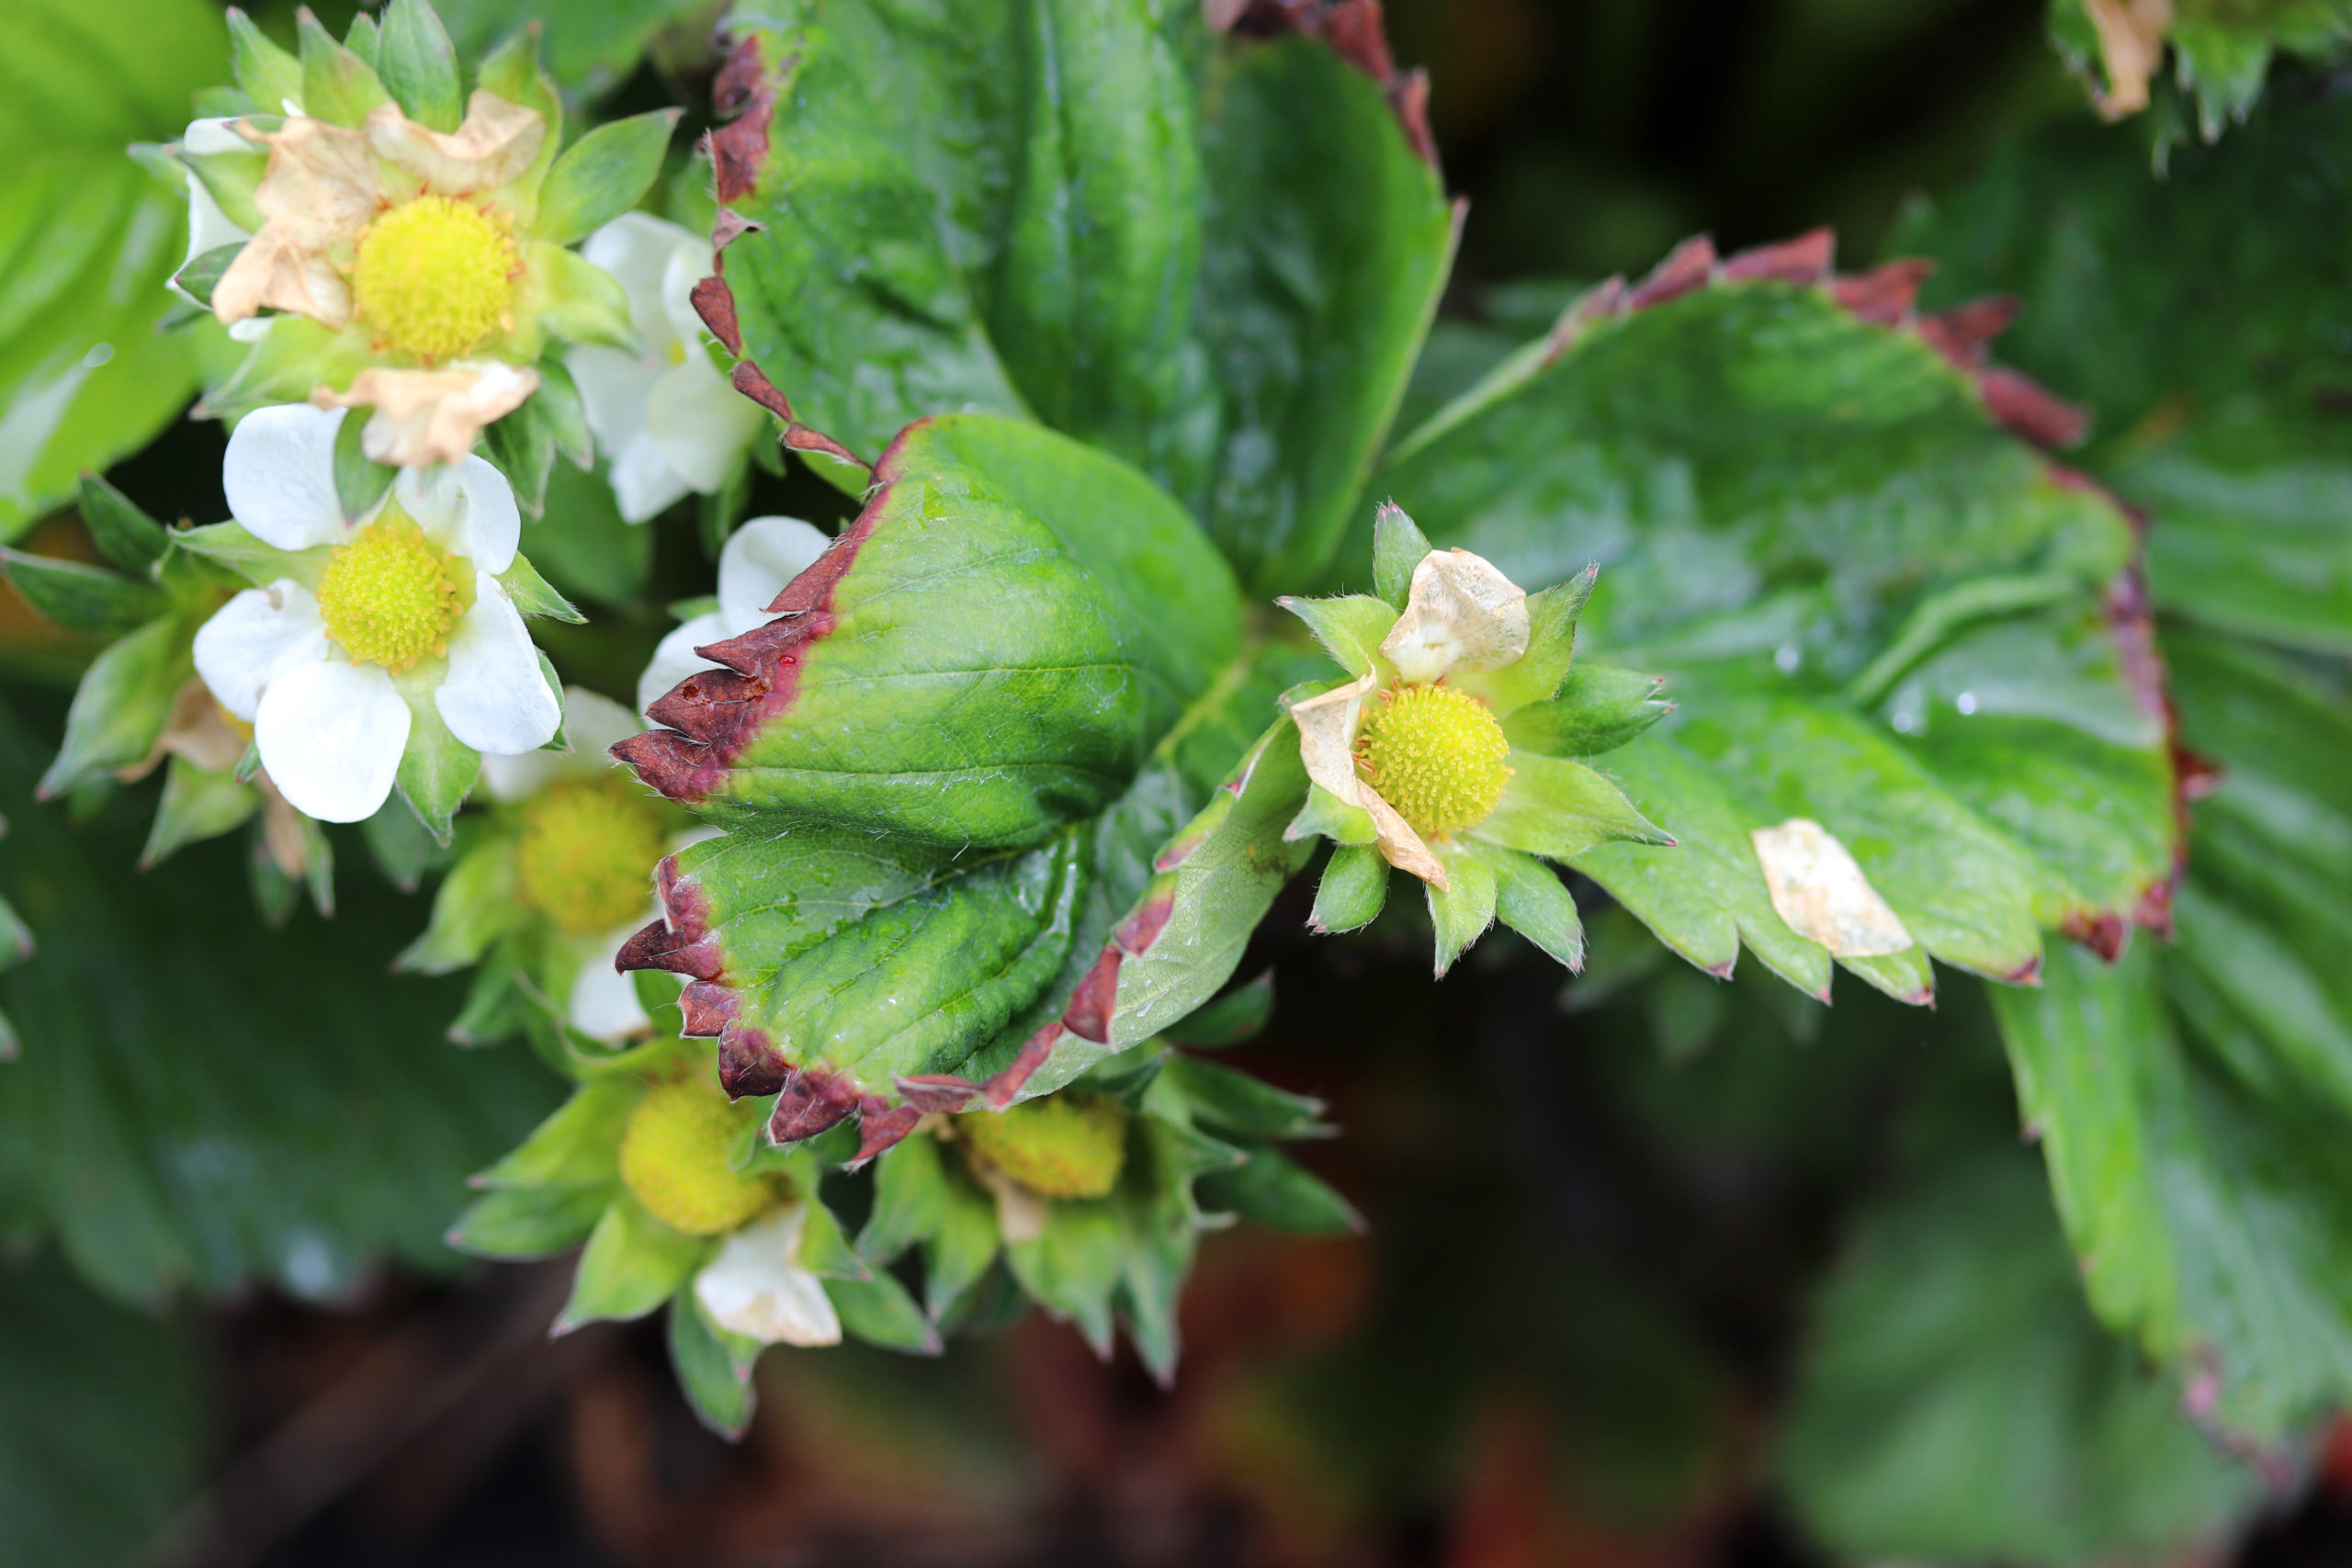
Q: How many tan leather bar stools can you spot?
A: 0